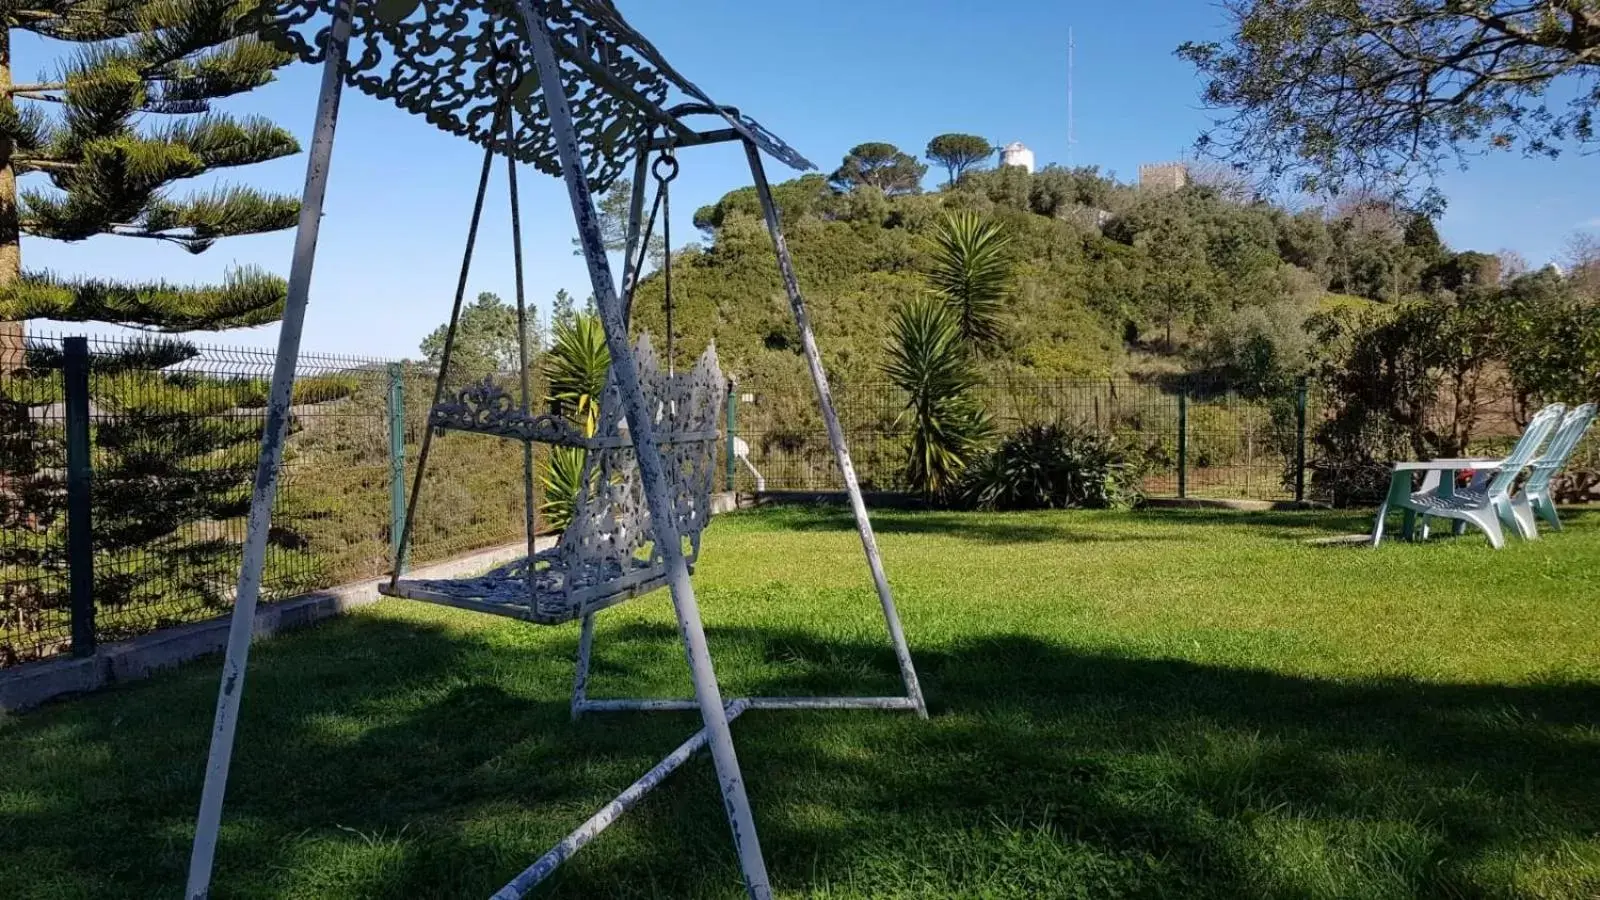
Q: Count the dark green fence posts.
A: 5